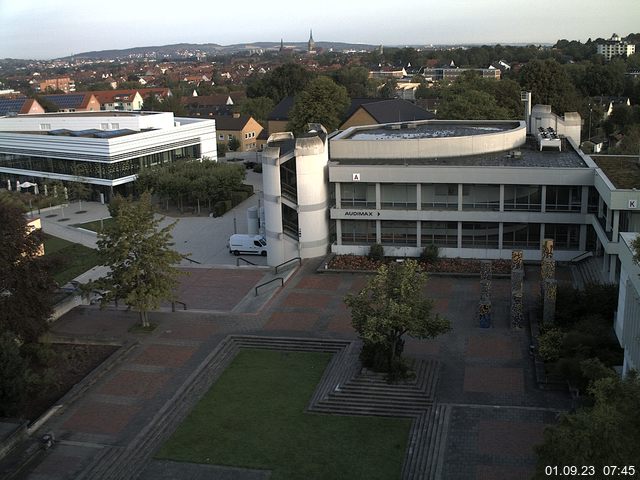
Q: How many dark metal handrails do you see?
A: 5